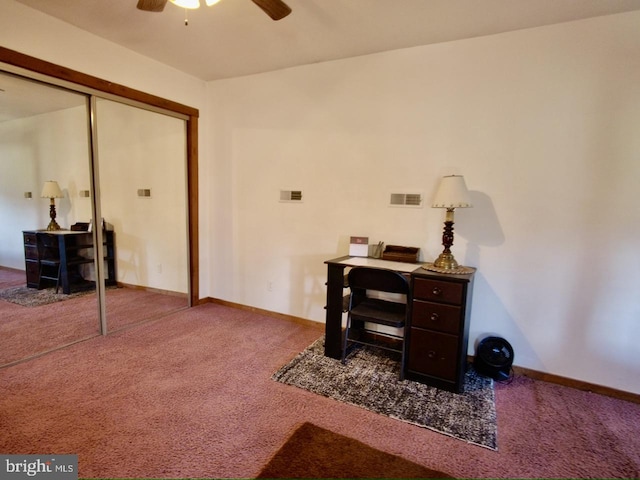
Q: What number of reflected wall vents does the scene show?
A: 3